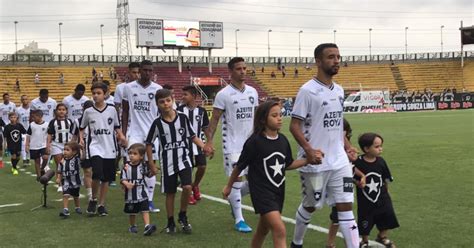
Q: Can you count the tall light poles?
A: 10